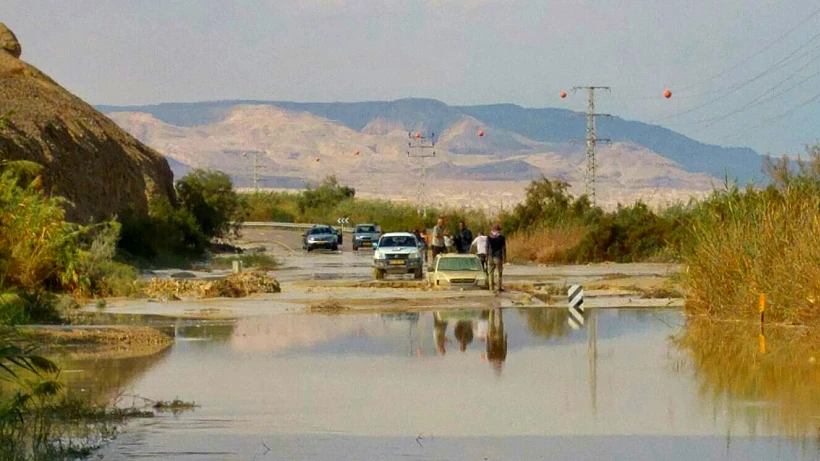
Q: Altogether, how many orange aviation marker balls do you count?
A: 6